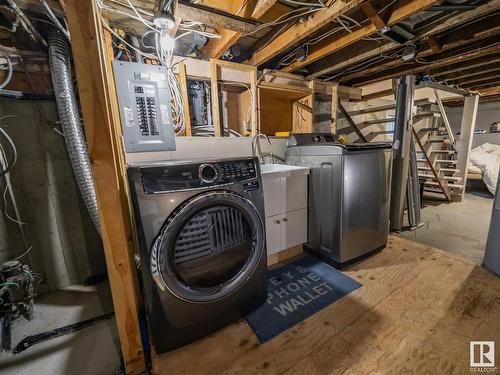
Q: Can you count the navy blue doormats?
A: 1